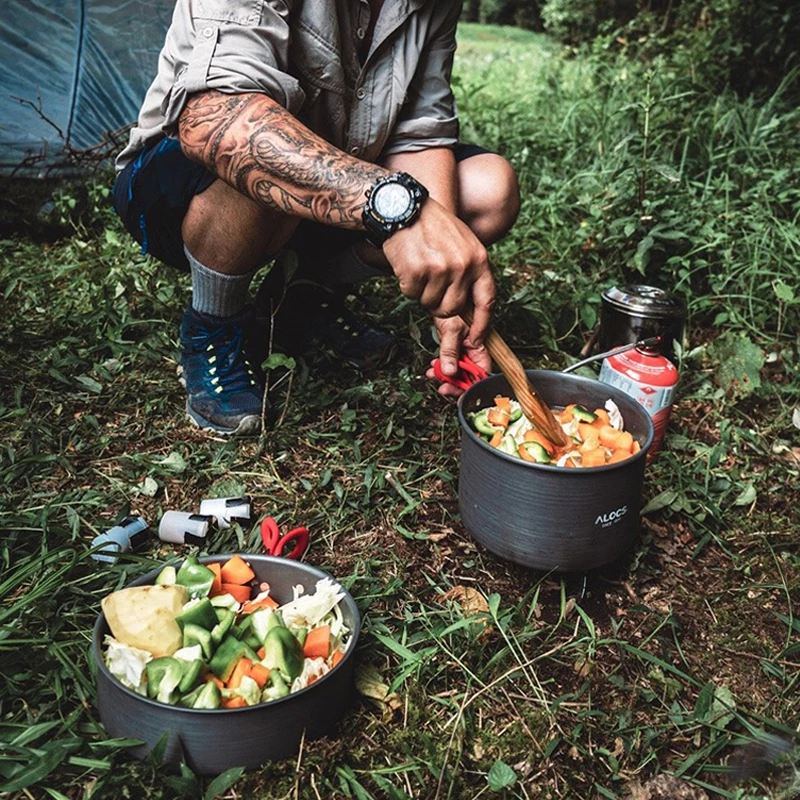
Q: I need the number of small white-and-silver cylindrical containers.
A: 3